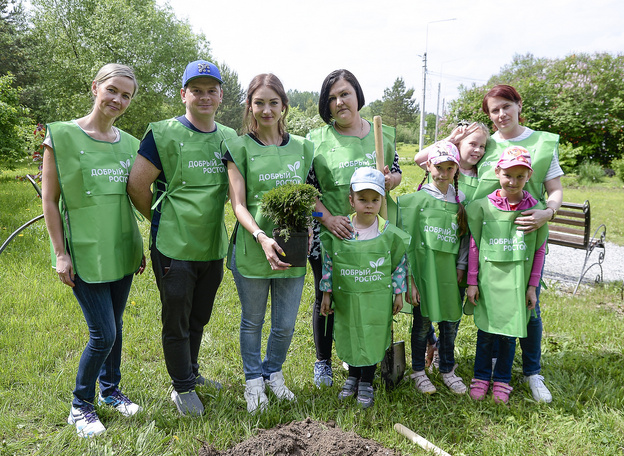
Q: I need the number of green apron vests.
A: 9